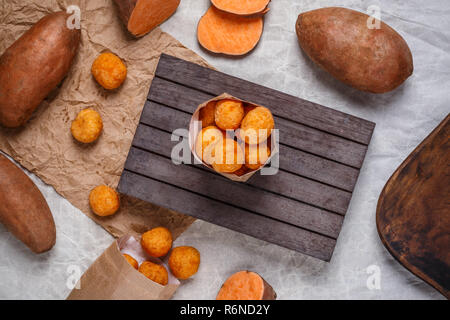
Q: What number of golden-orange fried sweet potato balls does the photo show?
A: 13